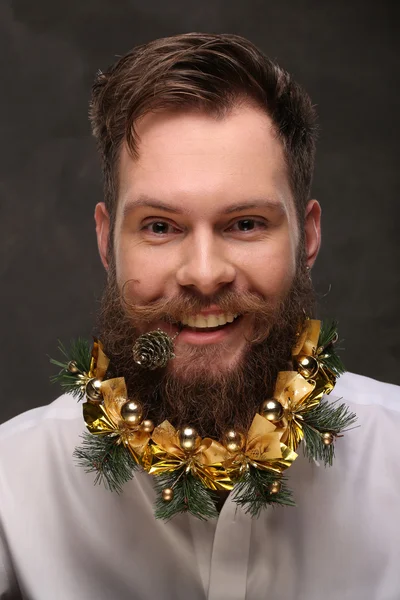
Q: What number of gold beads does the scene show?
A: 11